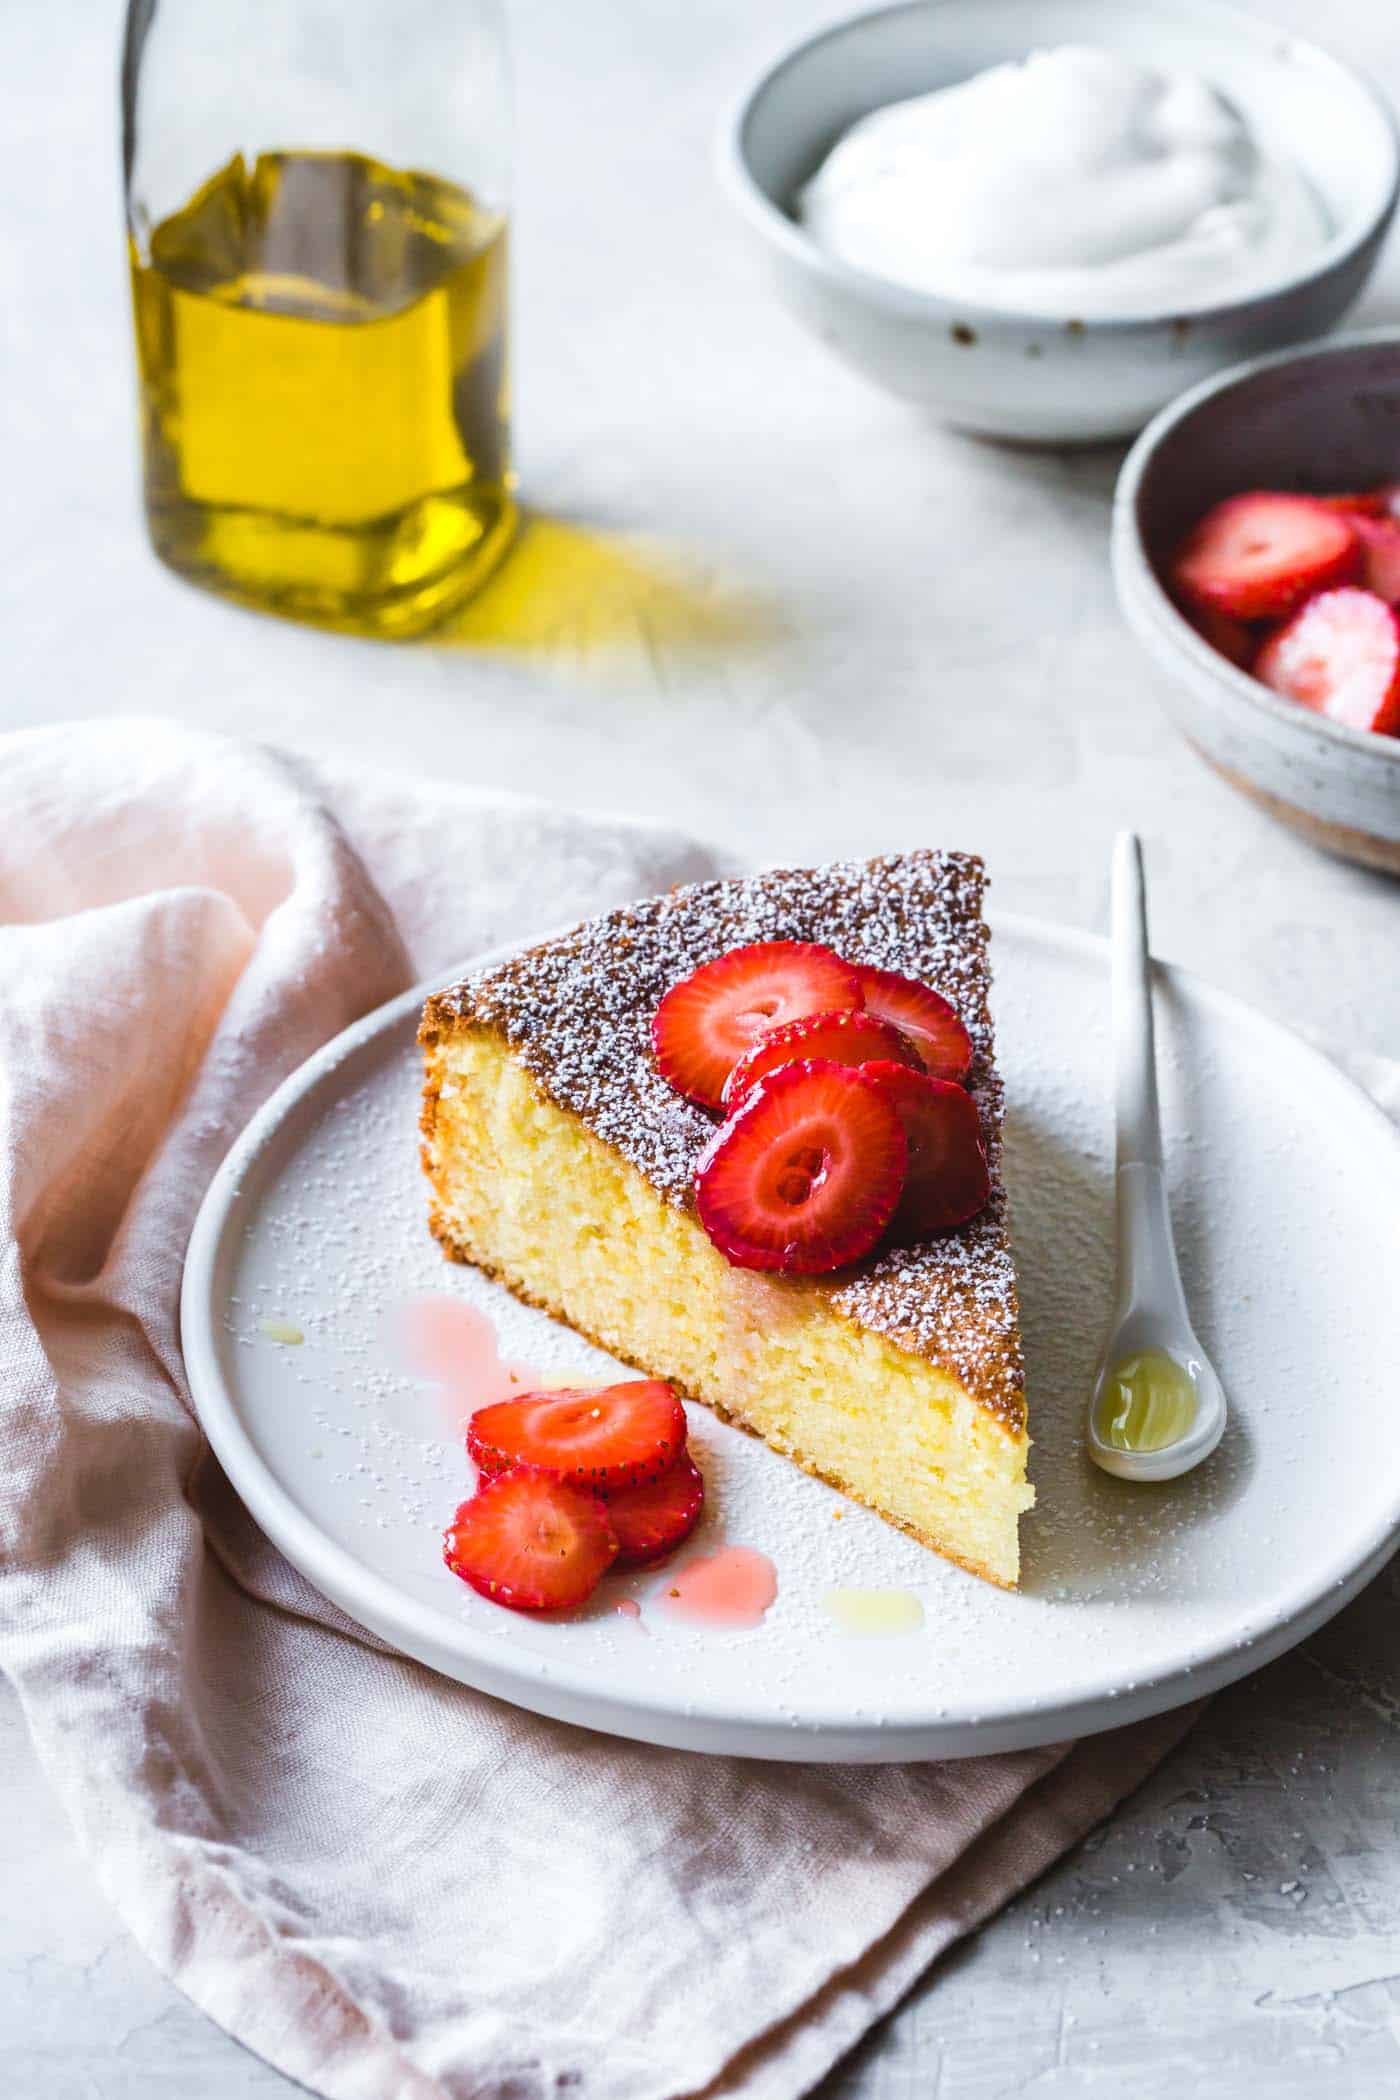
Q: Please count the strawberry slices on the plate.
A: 8